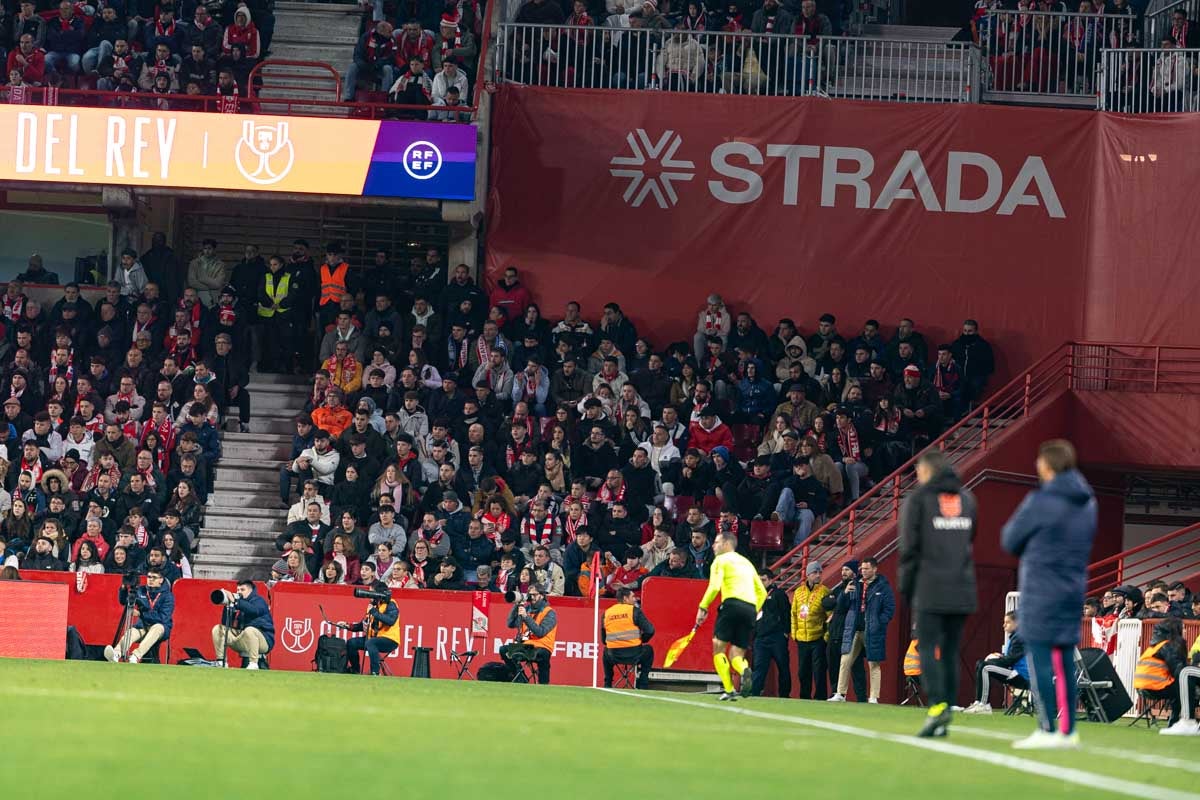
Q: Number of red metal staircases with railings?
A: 2